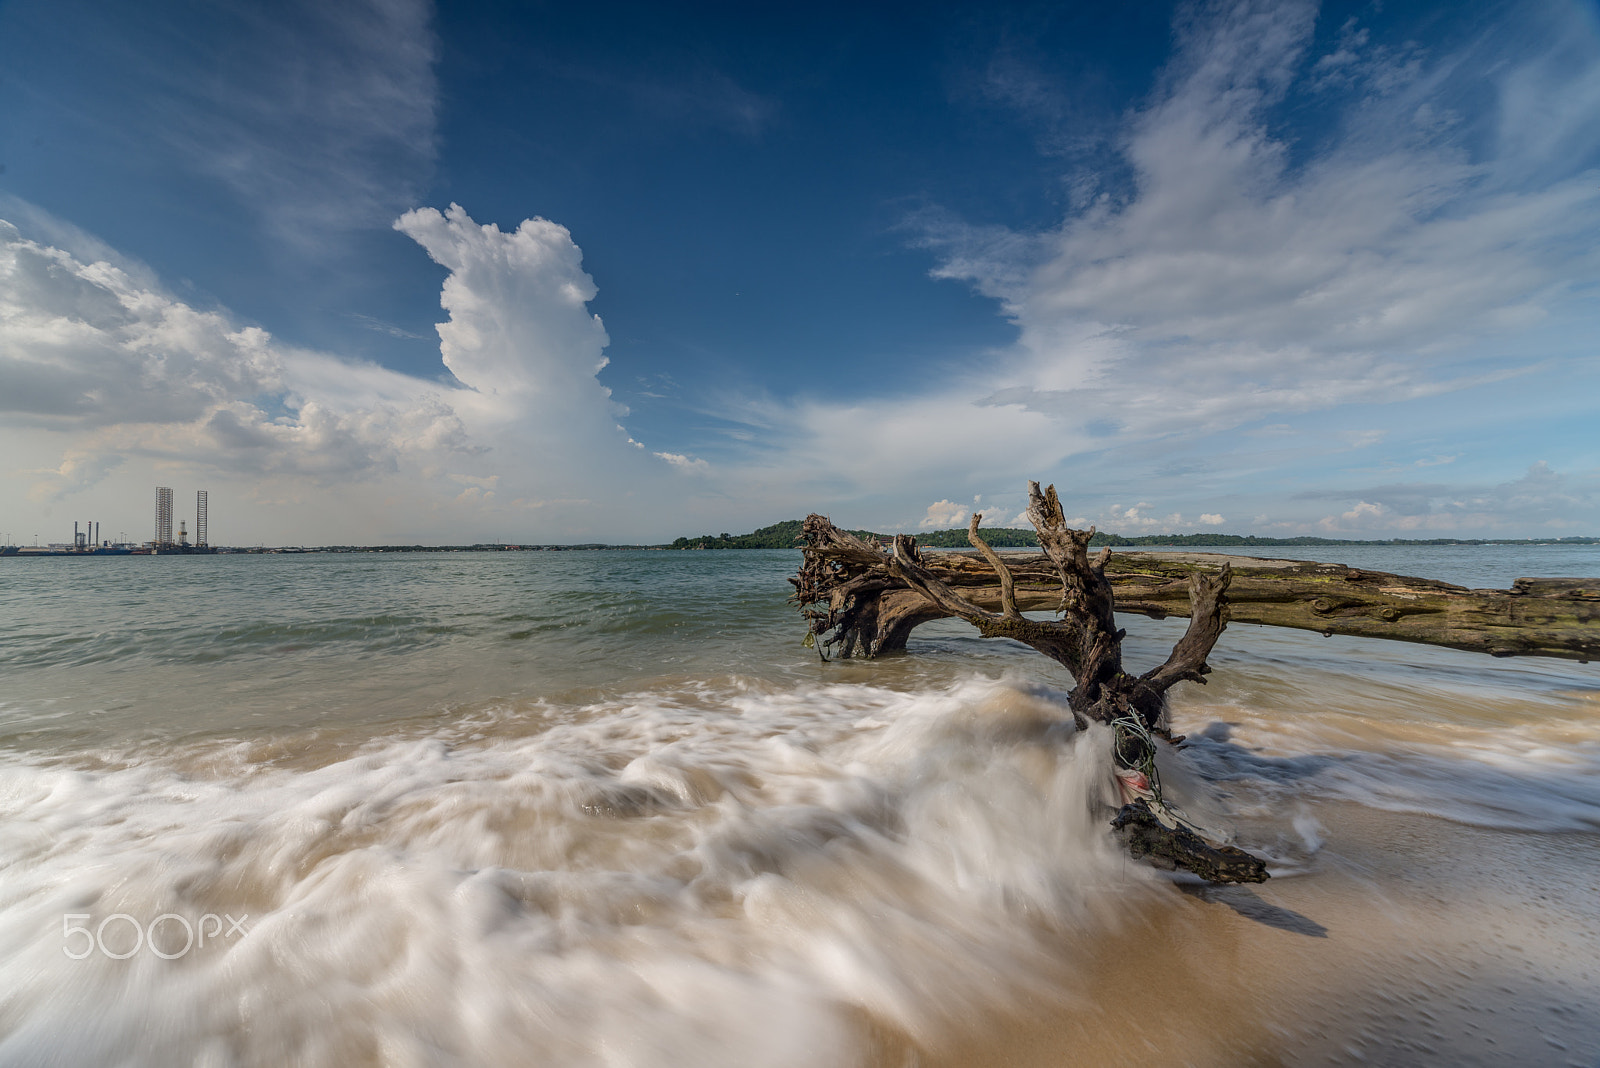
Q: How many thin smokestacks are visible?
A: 3